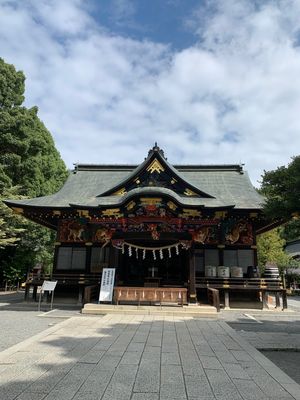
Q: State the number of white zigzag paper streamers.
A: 8